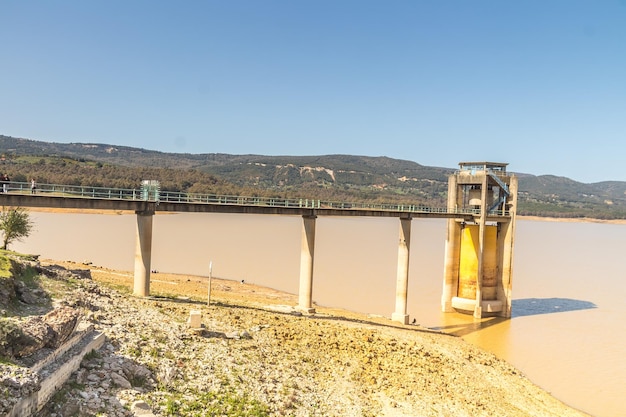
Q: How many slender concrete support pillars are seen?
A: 3